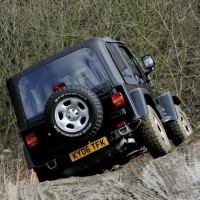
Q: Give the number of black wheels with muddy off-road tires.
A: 2